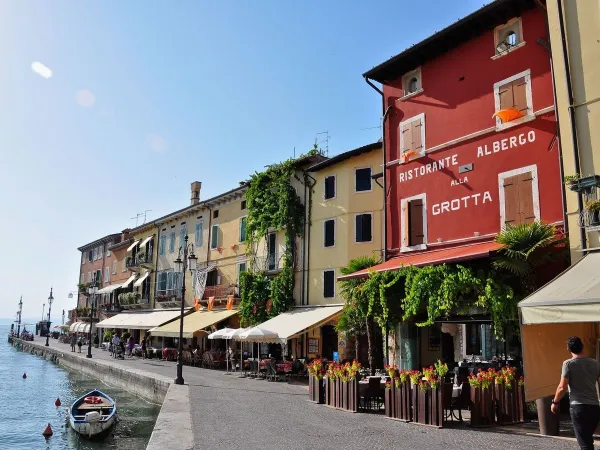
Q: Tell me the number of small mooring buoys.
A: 3